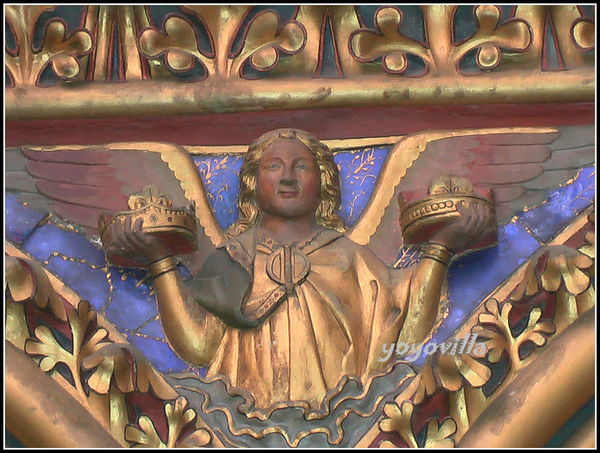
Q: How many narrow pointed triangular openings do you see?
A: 3